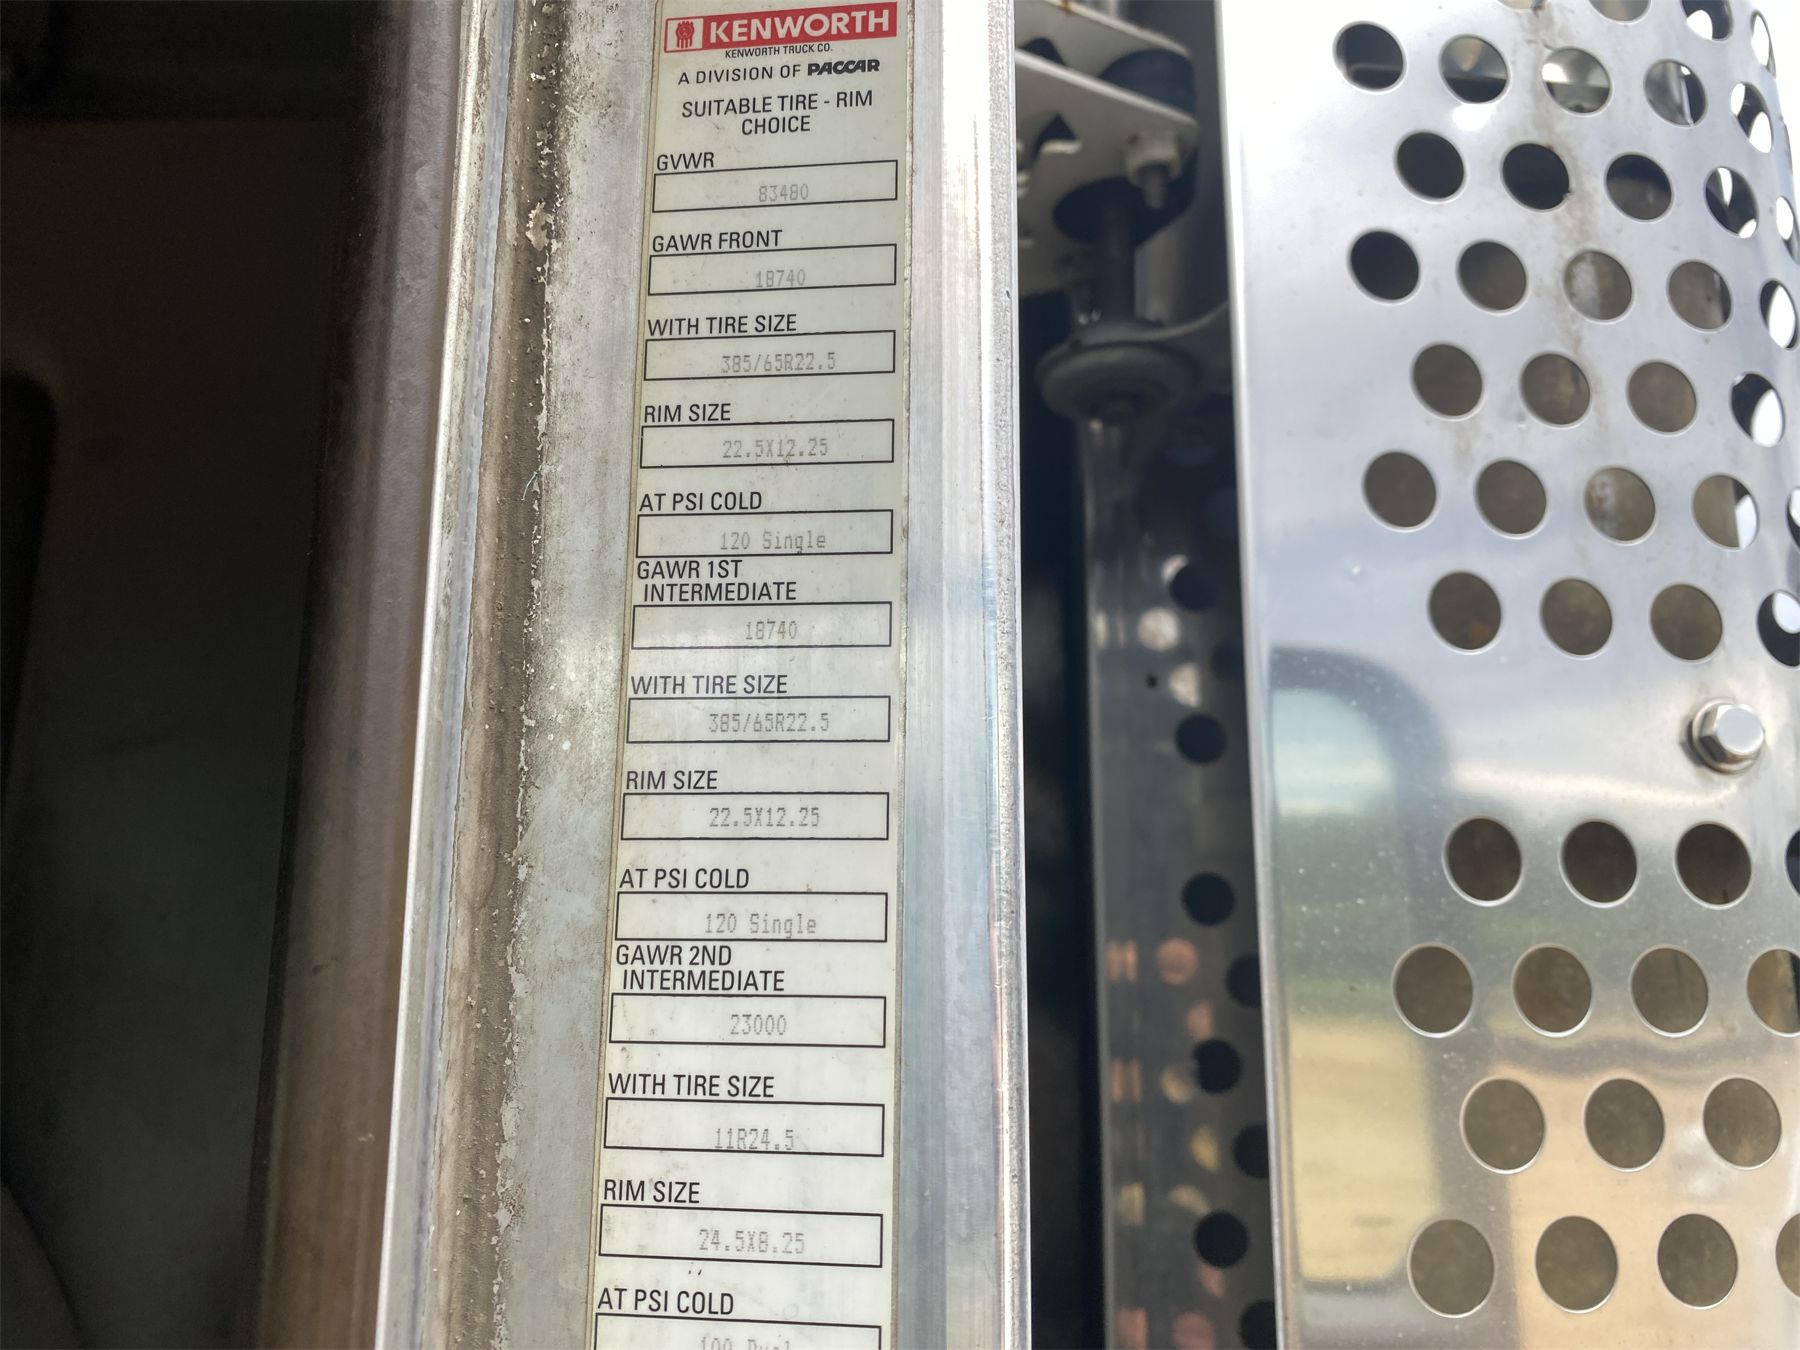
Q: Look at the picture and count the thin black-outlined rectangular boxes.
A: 13